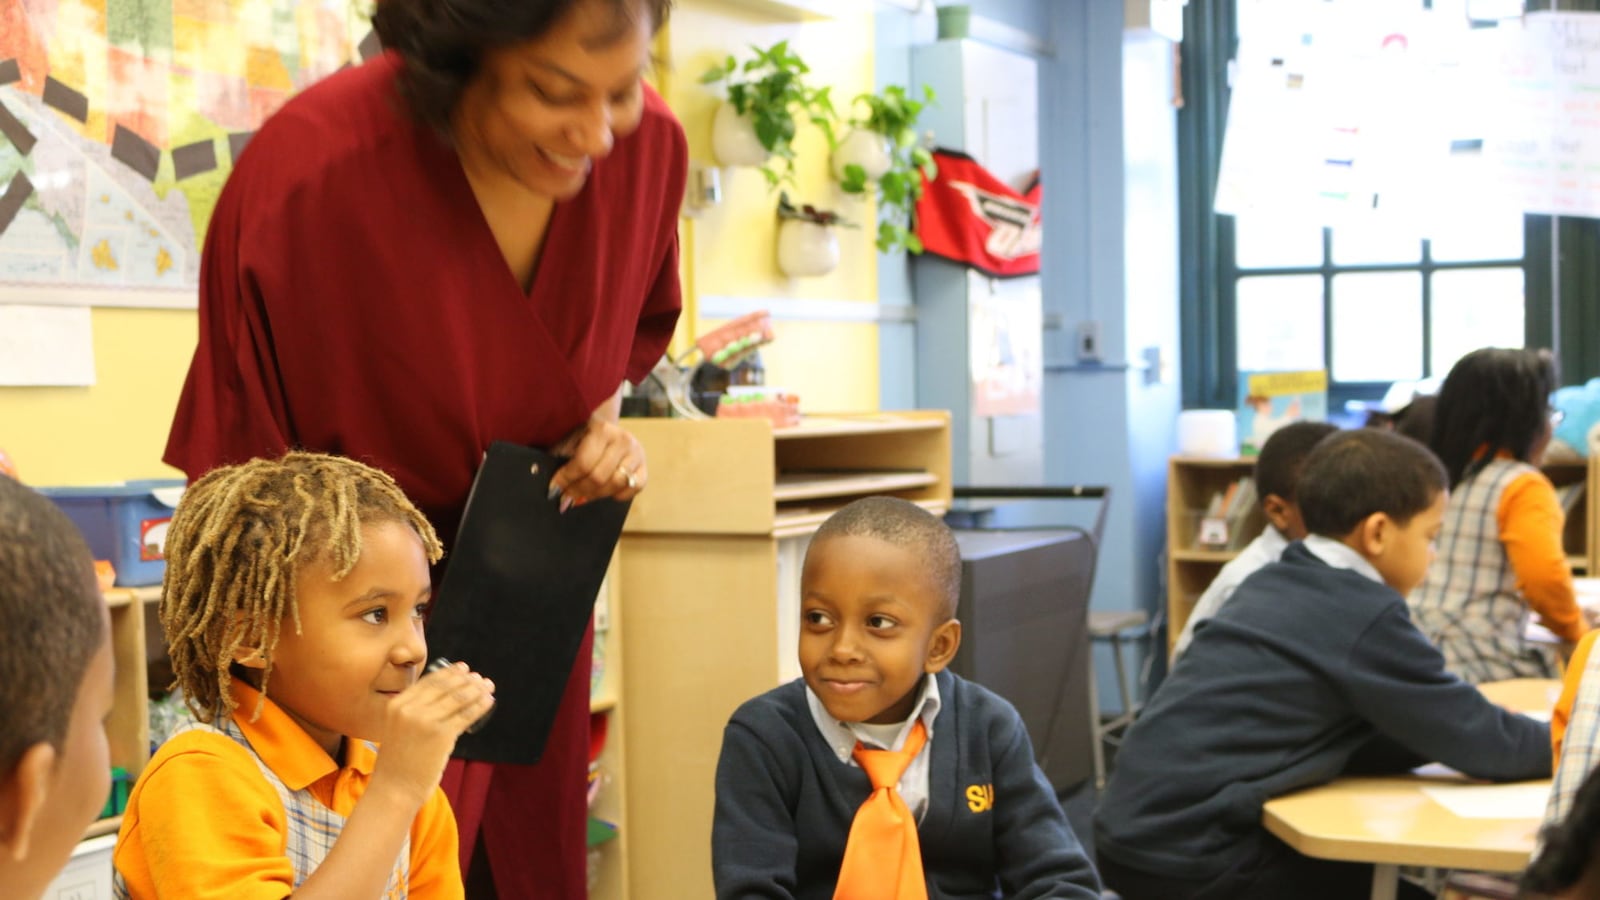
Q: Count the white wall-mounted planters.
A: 3